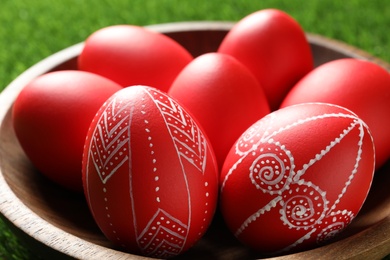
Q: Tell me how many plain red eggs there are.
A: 5